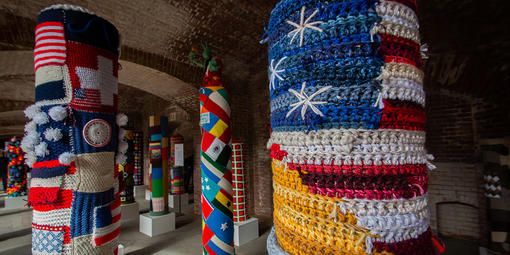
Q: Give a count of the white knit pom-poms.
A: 14